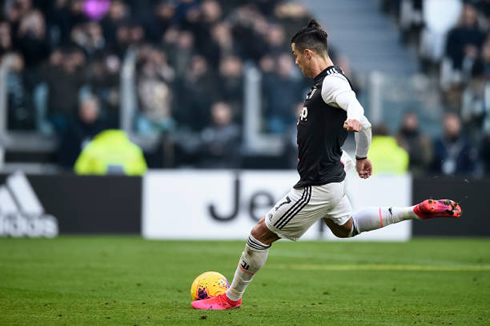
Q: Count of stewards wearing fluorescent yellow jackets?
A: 2